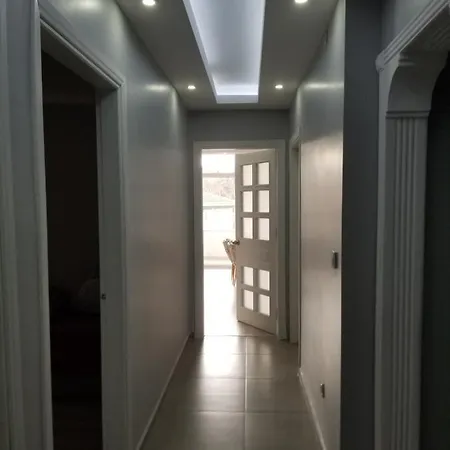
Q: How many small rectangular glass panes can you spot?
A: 10